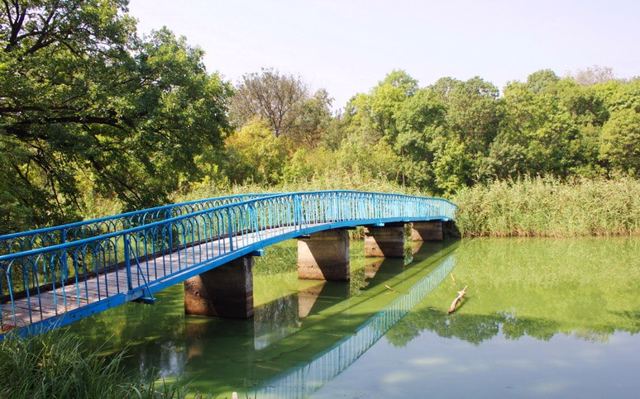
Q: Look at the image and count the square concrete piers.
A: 4